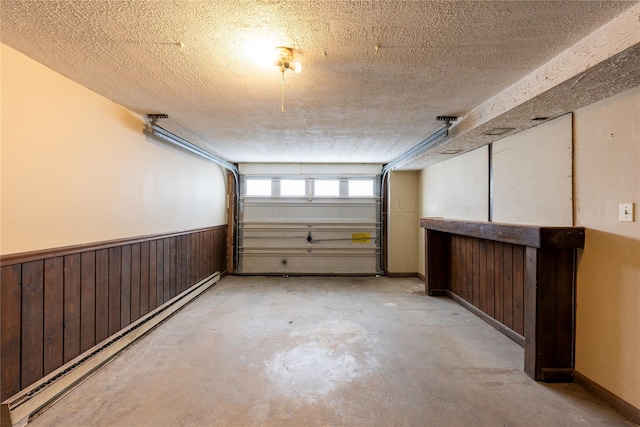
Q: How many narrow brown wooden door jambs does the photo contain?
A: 2